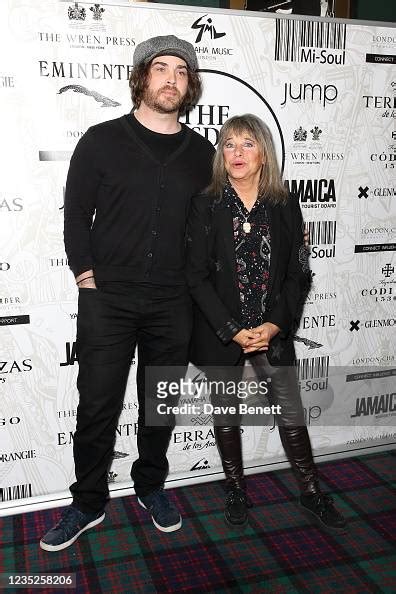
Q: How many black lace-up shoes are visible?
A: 2